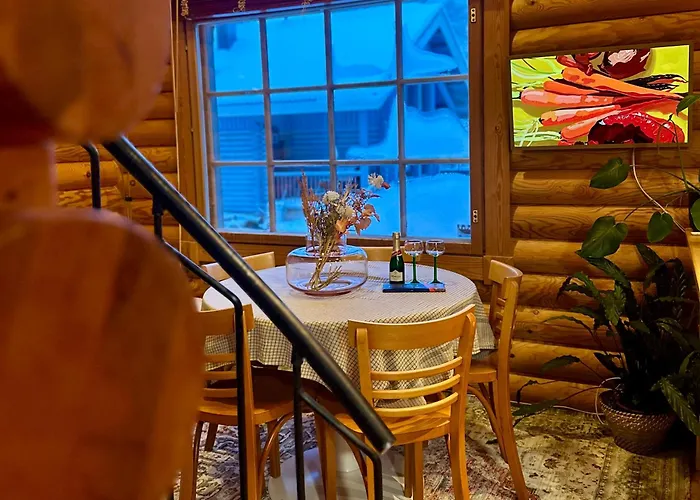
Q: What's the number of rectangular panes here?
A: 12